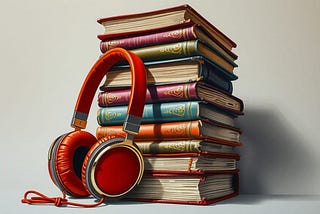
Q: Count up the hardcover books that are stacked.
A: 10